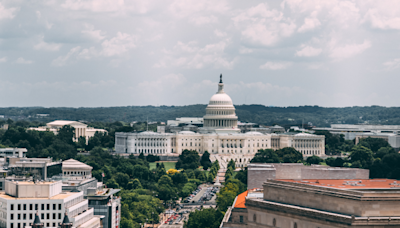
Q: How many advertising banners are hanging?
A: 0